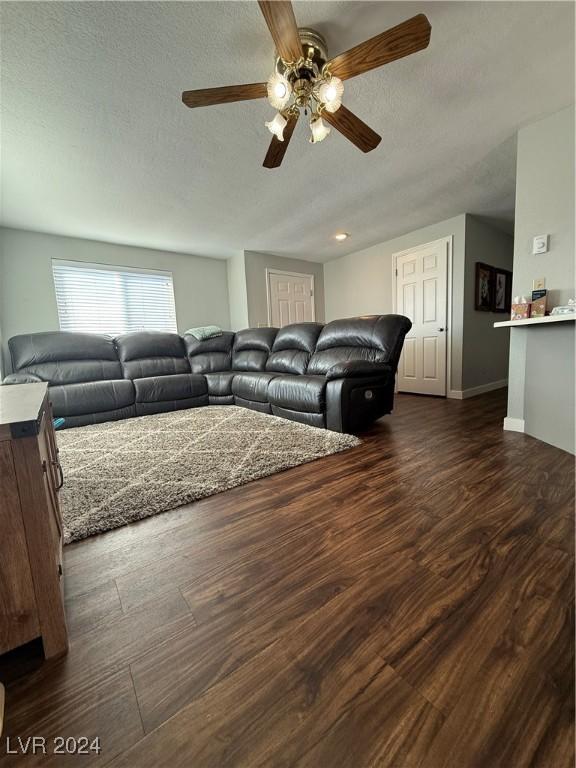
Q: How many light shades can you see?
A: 4